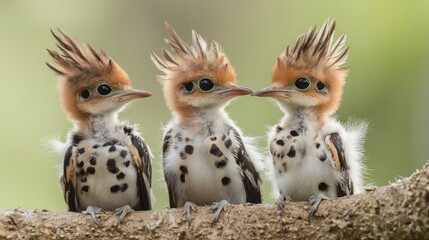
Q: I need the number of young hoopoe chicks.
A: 3